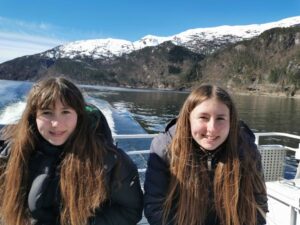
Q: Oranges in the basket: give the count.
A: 0